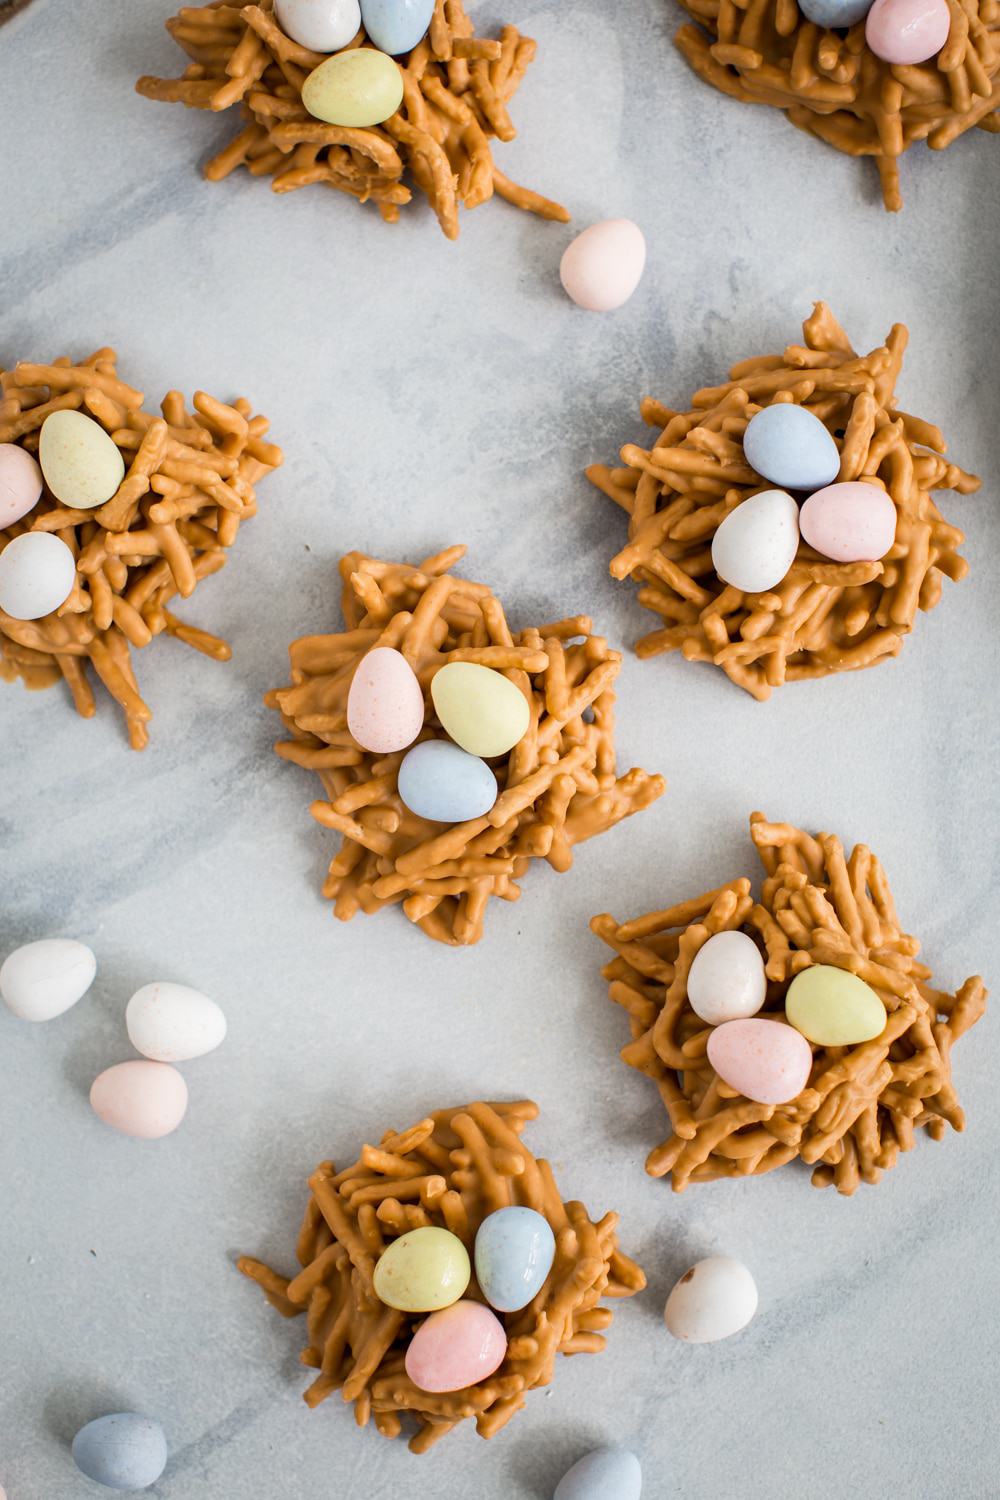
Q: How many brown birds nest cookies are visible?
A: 7